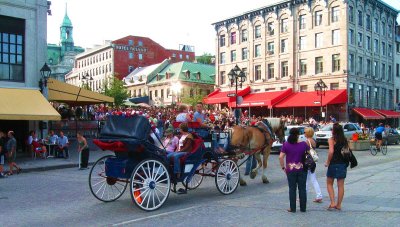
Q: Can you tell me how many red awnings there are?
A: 5